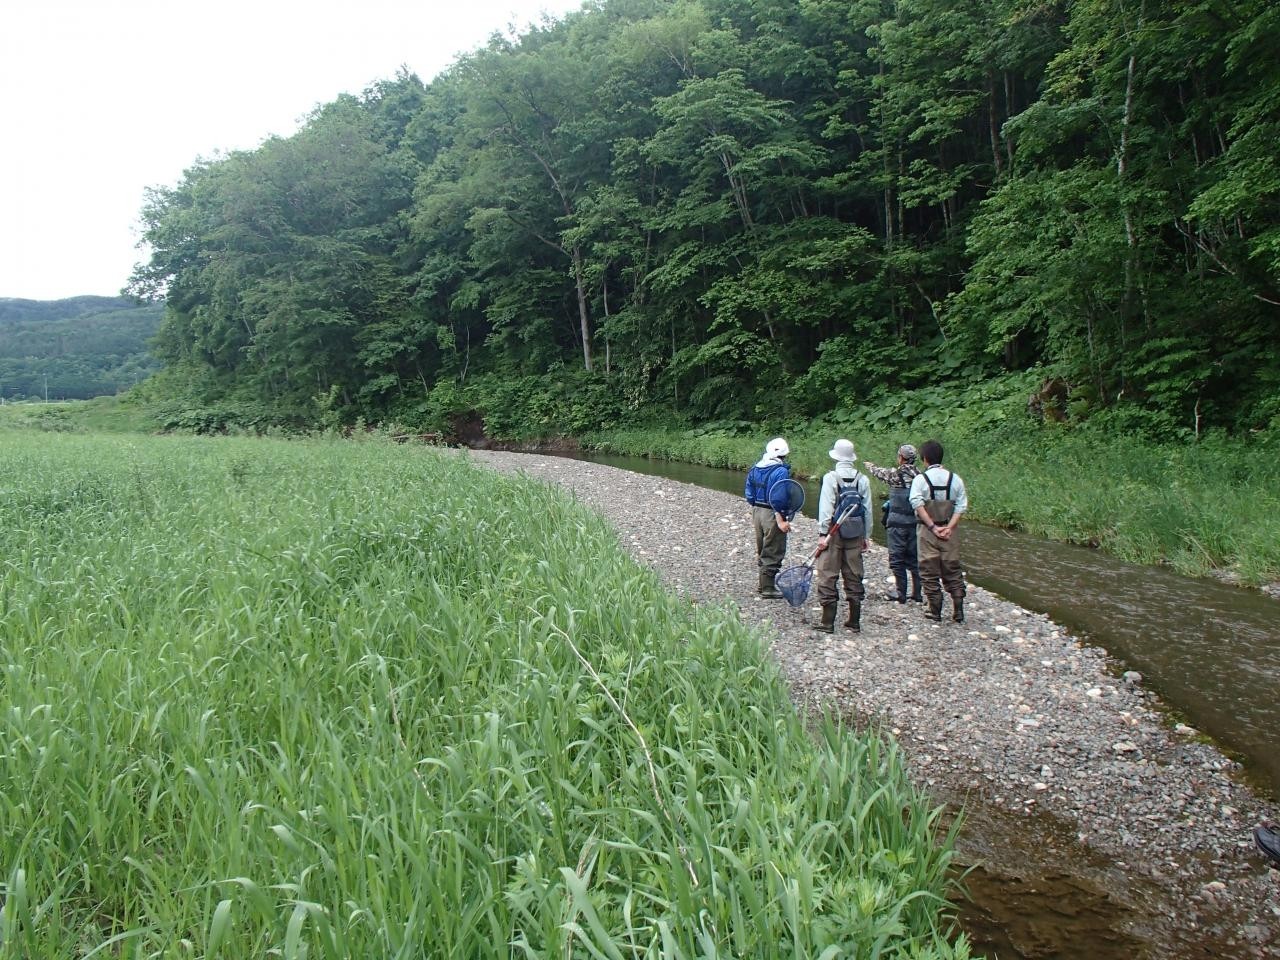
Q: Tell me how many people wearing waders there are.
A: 4